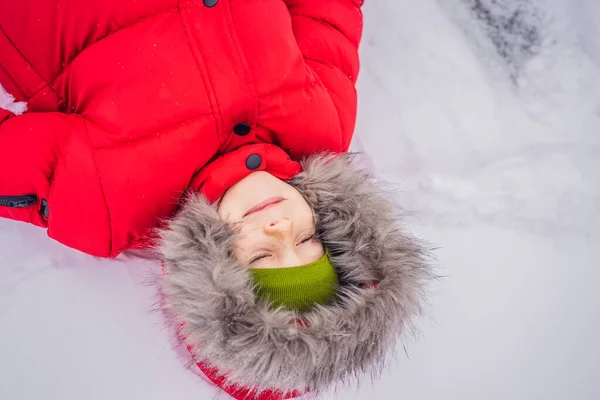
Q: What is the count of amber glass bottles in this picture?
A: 0